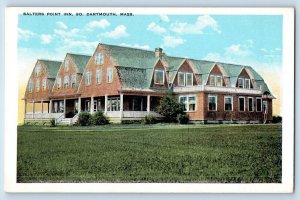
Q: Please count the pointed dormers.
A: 4